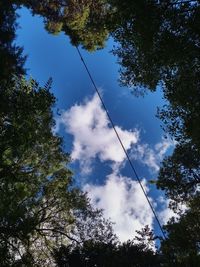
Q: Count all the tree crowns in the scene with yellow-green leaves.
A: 1